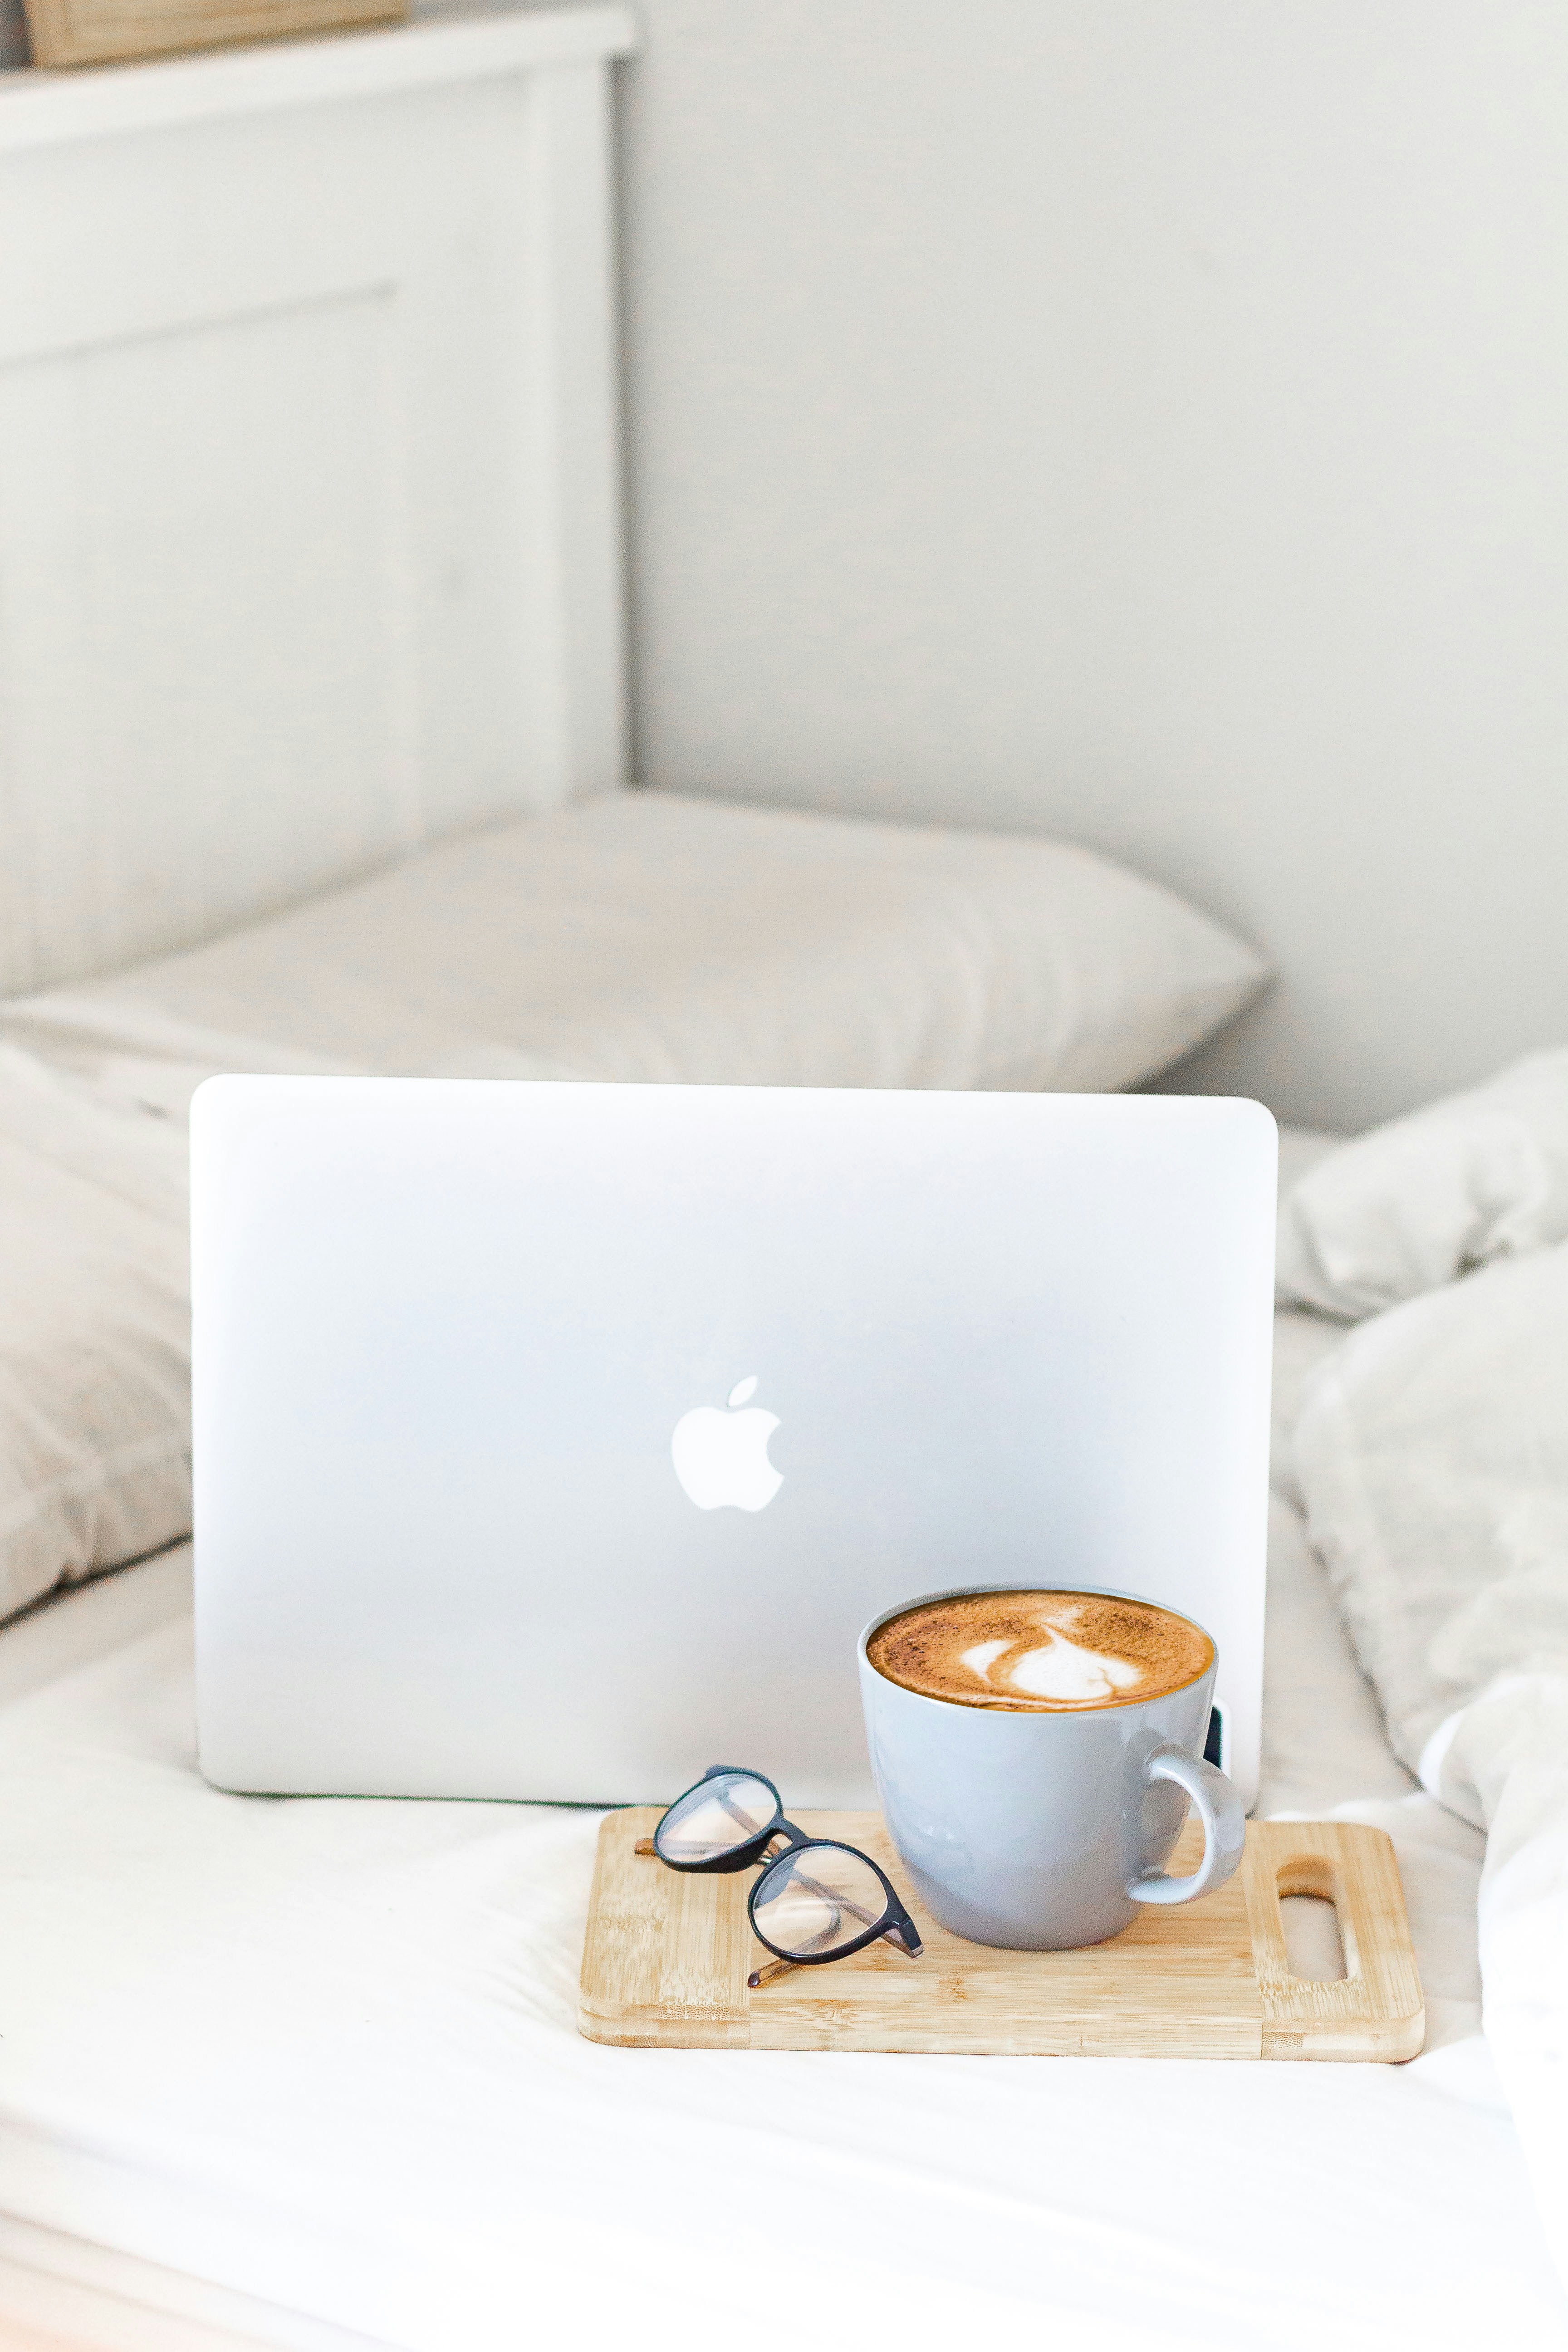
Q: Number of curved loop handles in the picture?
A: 1